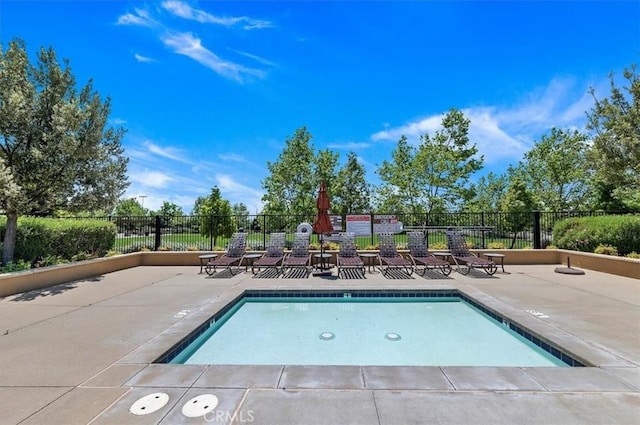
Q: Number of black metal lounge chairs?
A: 7